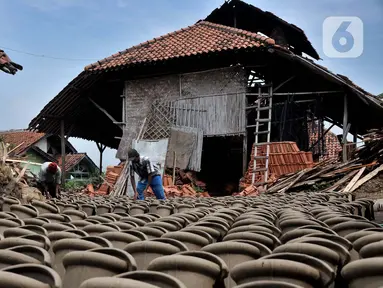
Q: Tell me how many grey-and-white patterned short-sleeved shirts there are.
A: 1